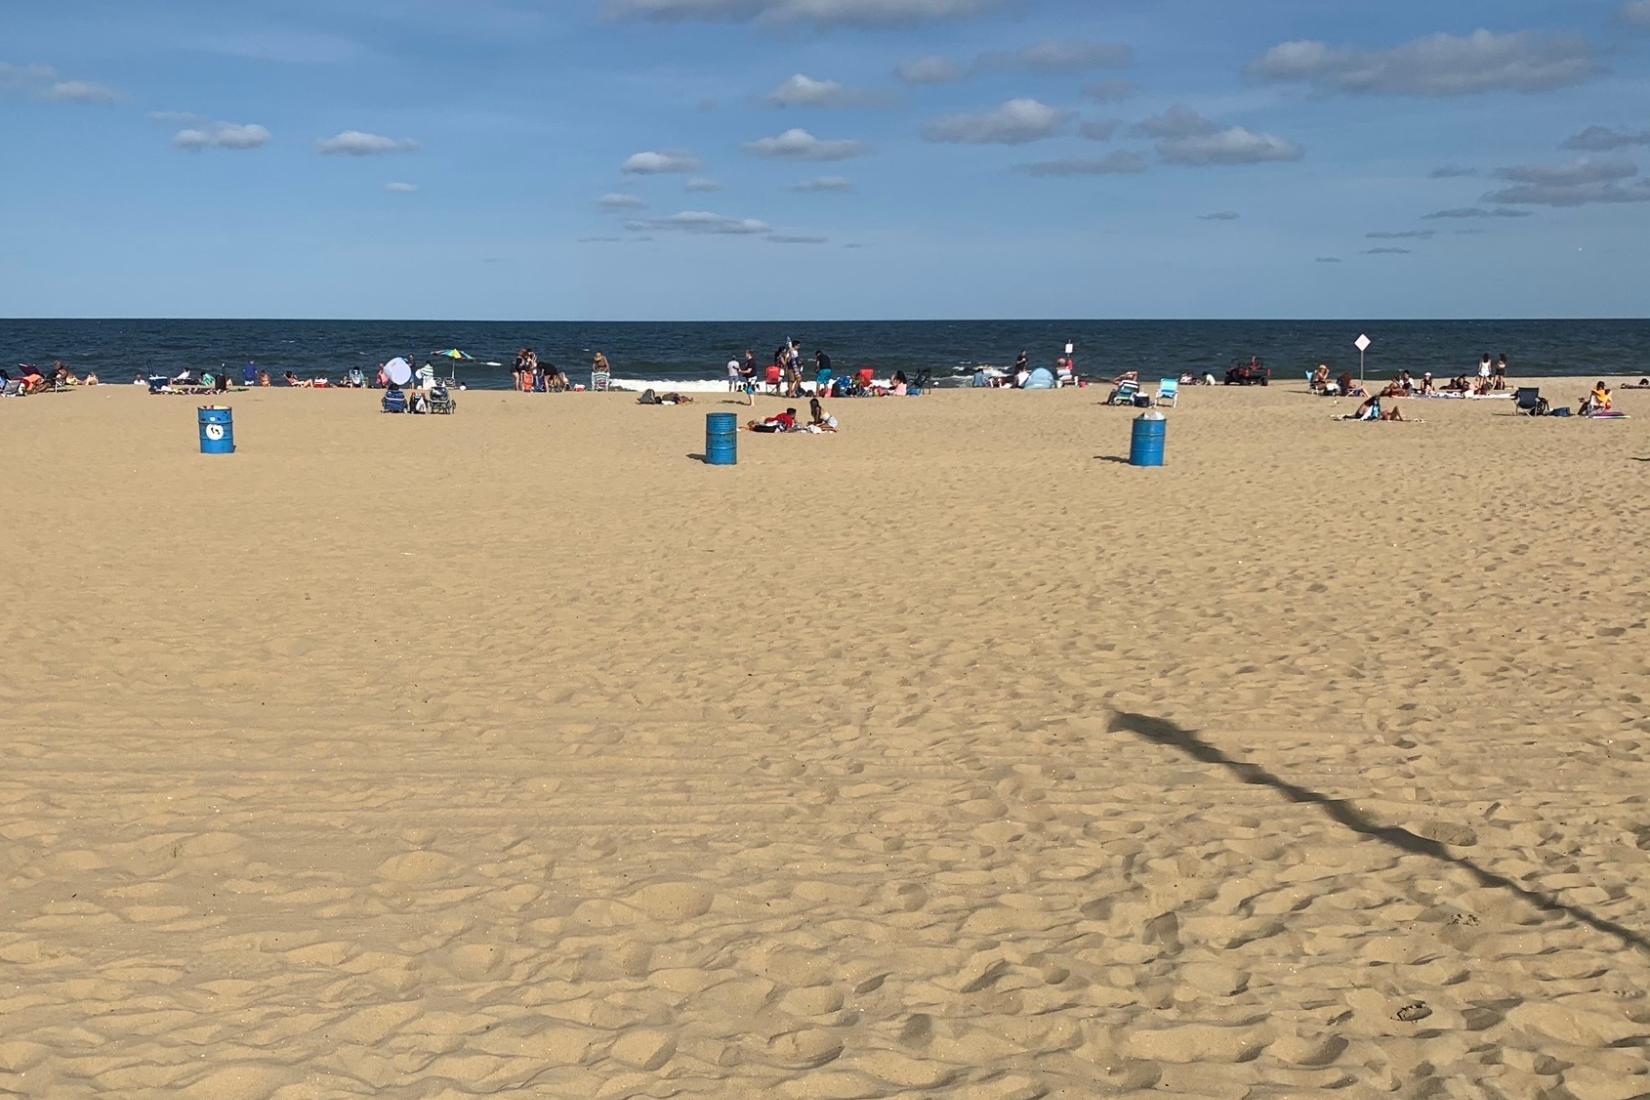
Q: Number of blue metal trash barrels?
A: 3